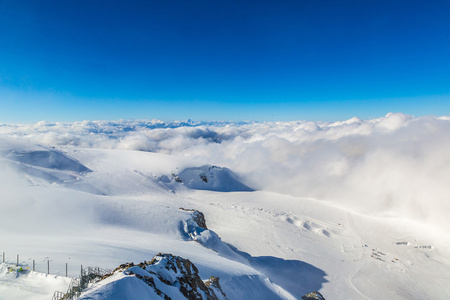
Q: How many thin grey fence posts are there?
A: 6